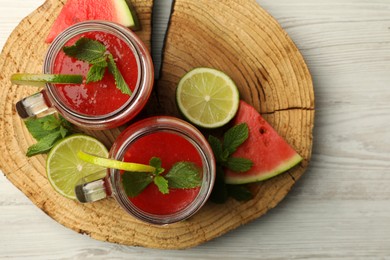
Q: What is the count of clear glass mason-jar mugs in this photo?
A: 2